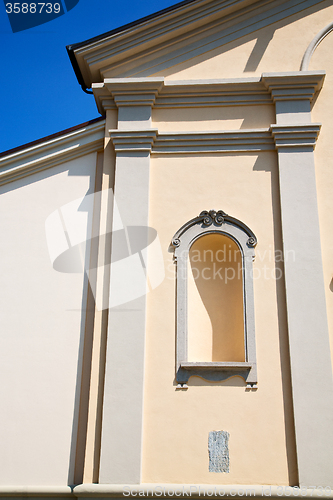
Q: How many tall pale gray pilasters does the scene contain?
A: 2